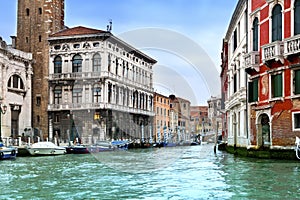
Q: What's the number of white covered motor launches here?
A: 1